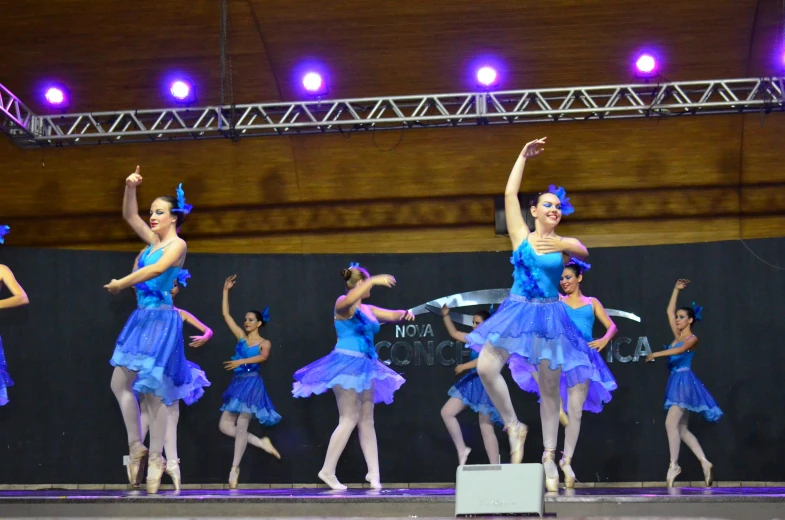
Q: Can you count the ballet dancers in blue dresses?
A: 9